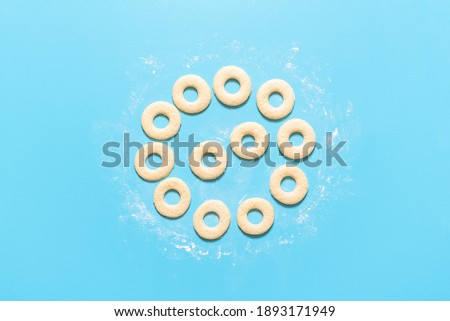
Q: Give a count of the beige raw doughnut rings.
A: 12